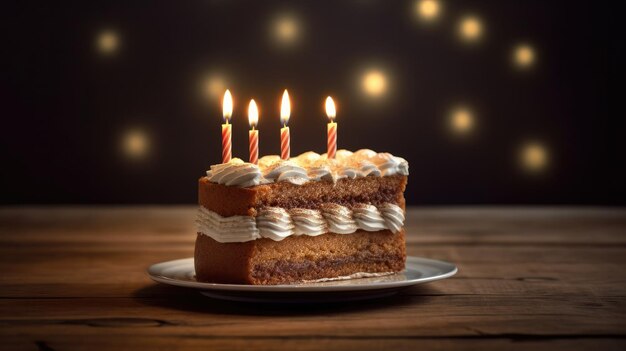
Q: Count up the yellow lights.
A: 10